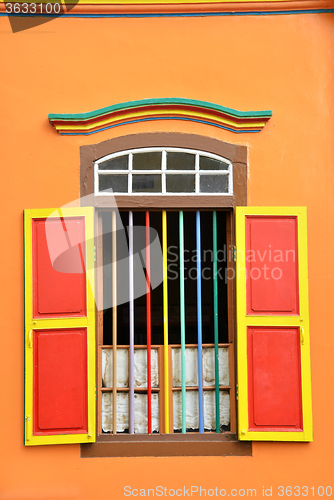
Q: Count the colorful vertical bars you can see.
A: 7